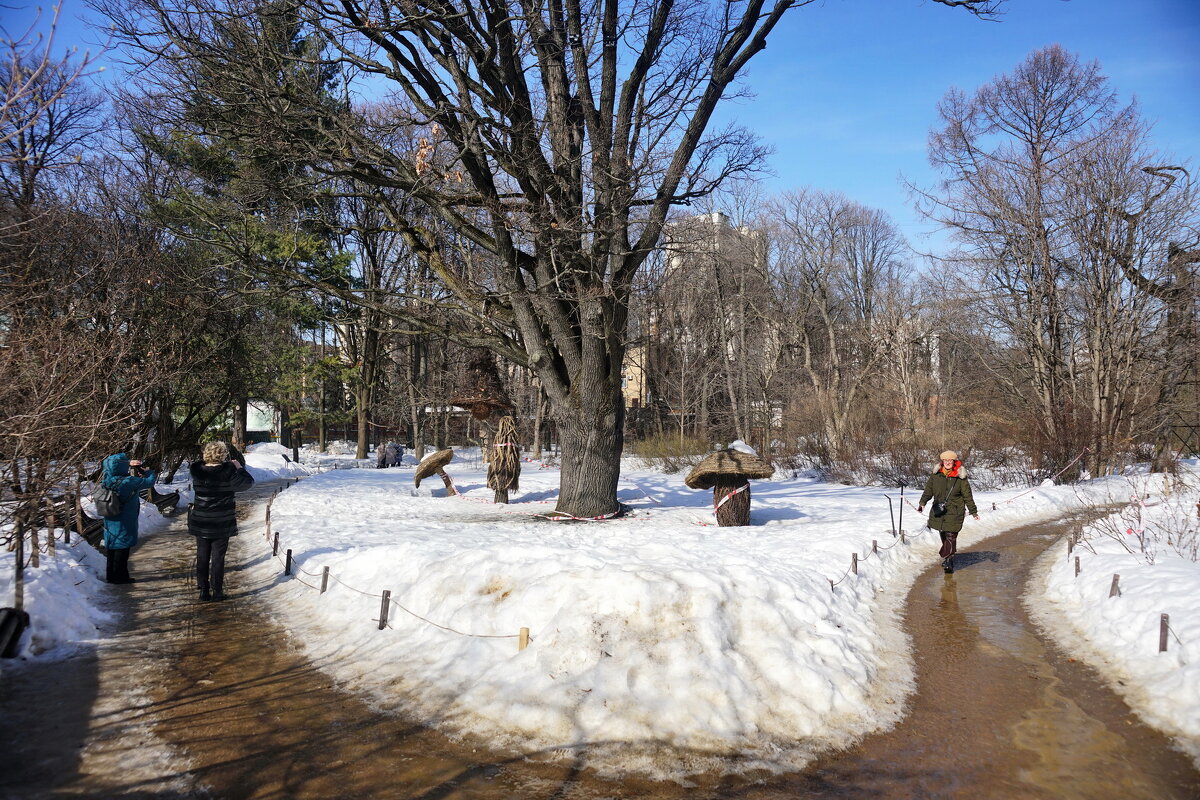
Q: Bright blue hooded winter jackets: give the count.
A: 1